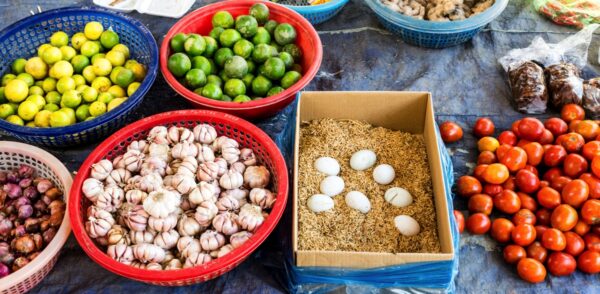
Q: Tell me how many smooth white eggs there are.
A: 8